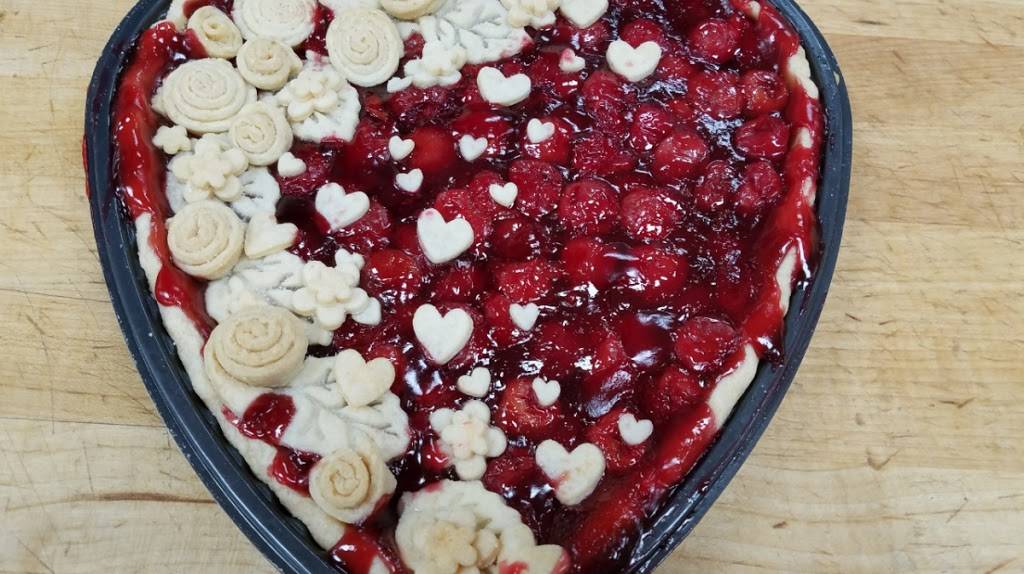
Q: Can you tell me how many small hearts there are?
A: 11